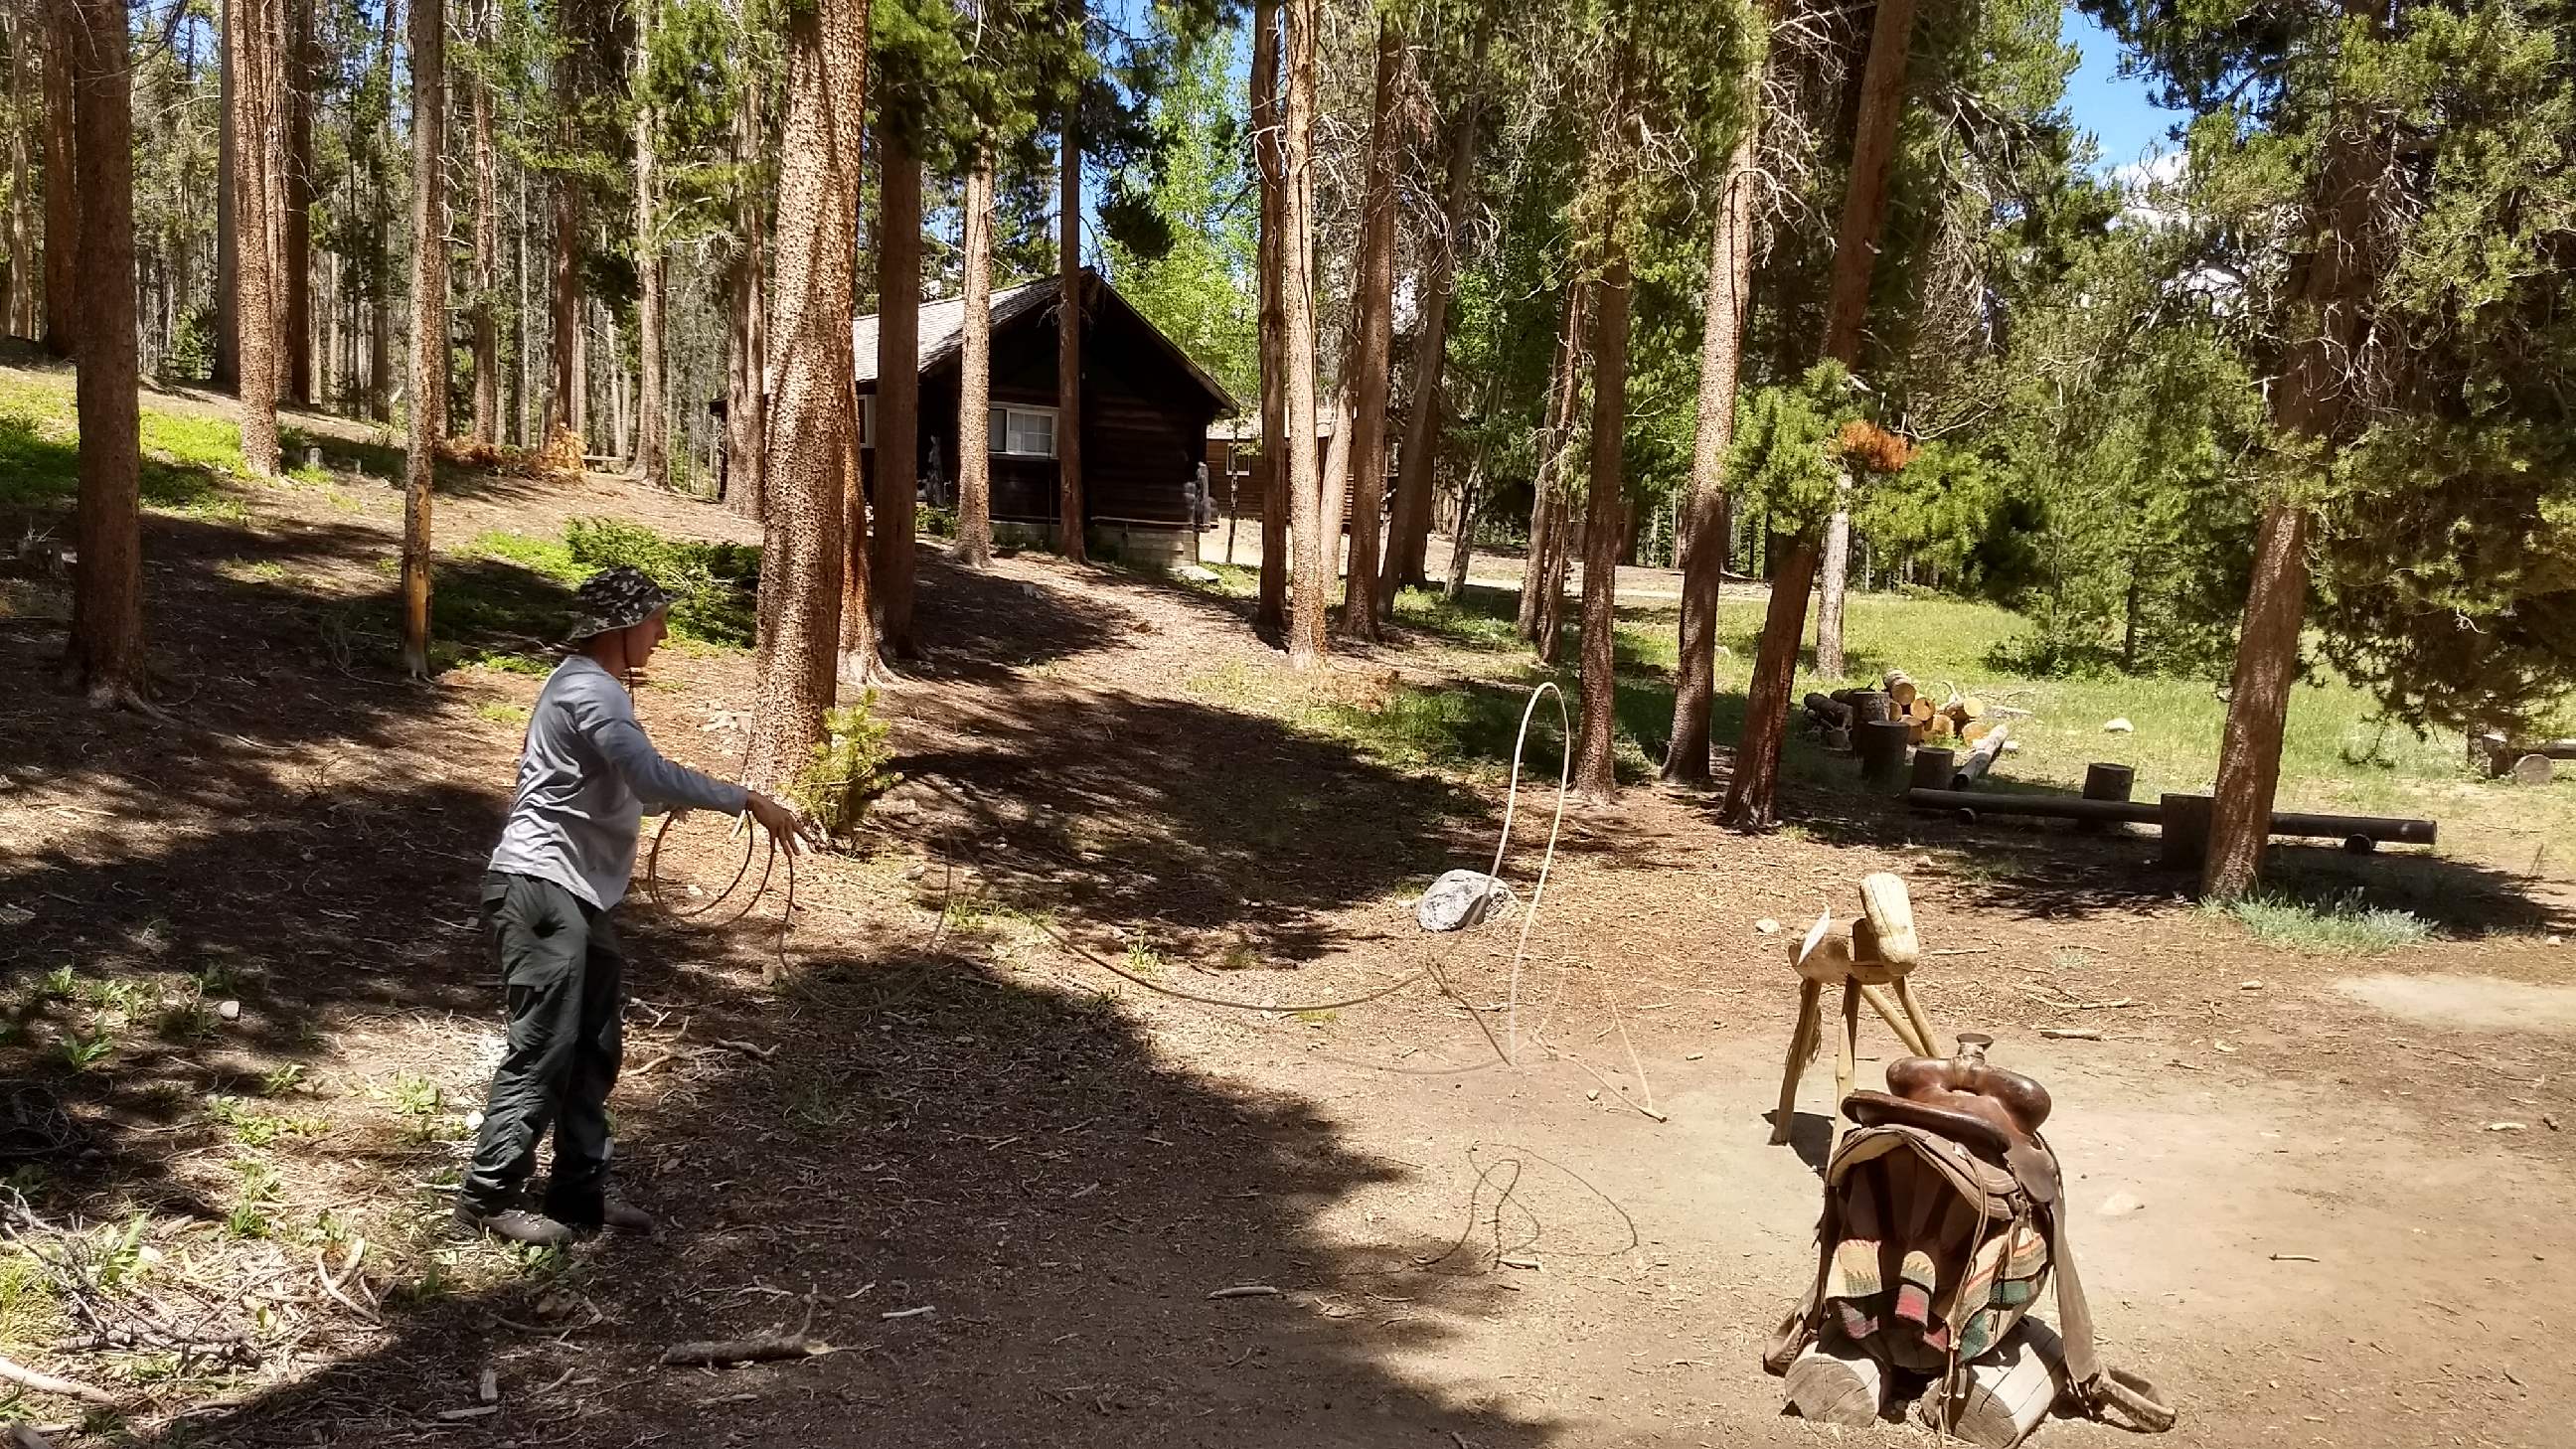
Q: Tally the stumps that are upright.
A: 5